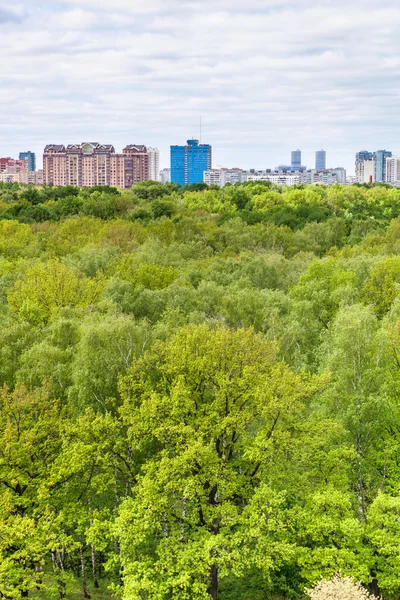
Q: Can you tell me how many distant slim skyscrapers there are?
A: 2